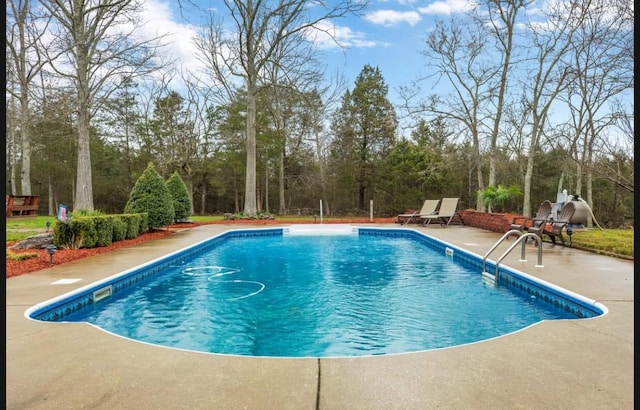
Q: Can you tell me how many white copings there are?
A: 1